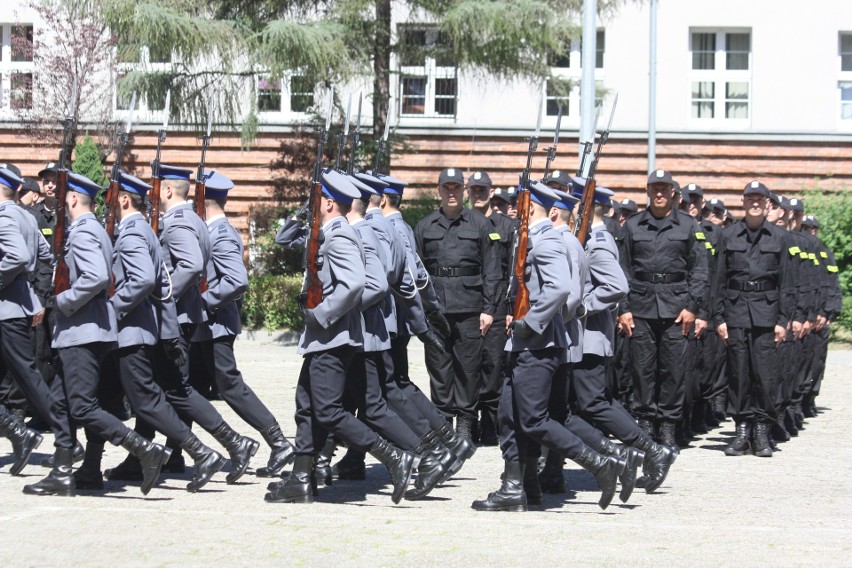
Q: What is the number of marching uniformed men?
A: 13